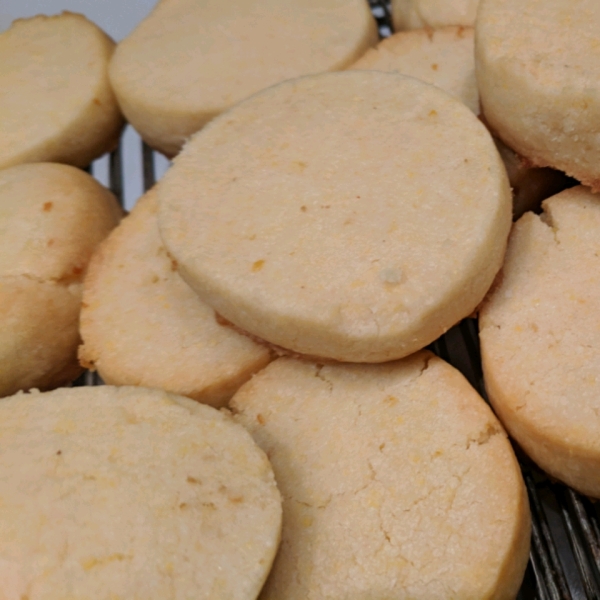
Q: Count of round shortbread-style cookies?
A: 11